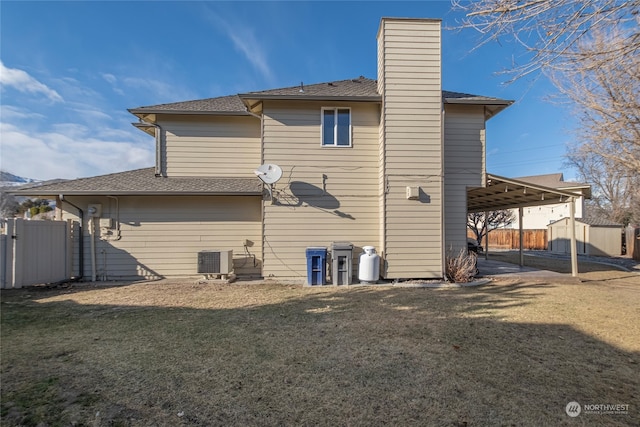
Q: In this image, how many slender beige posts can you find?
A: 3